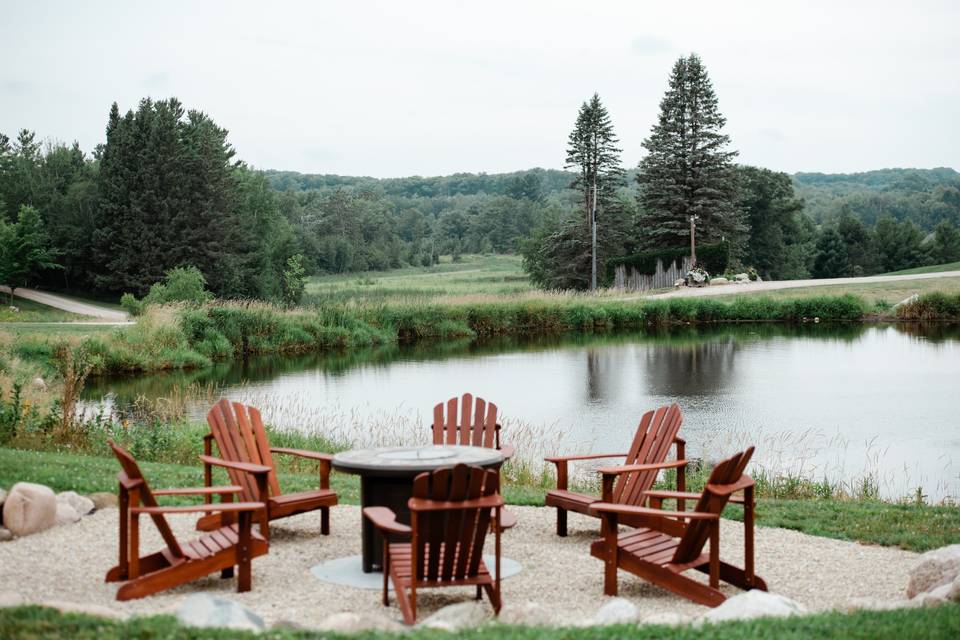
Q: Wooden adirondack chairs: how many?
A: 6